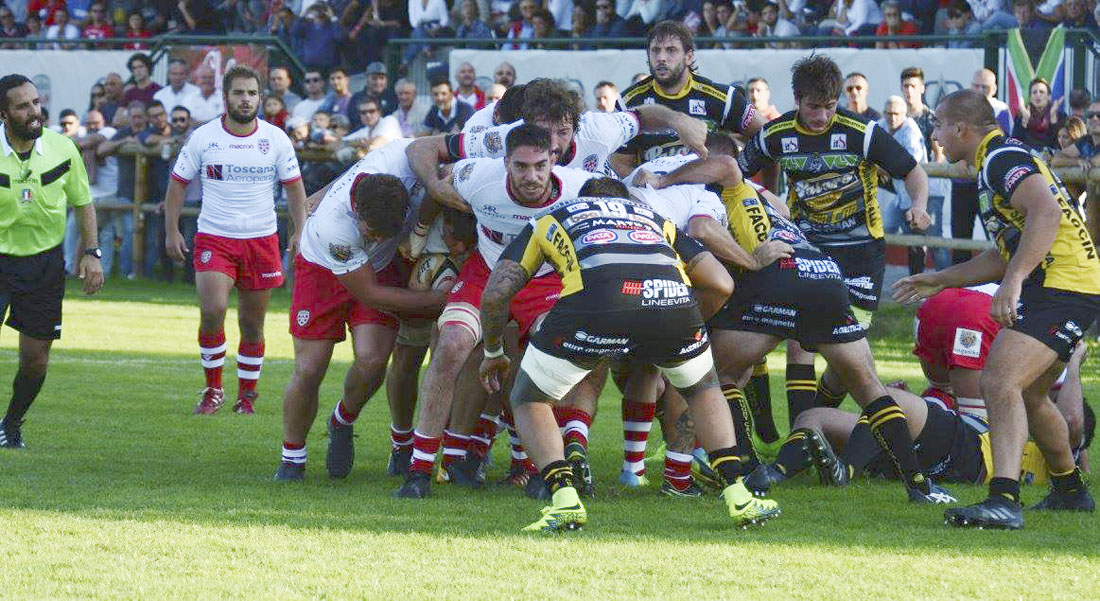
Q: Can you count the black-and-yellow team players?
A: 6